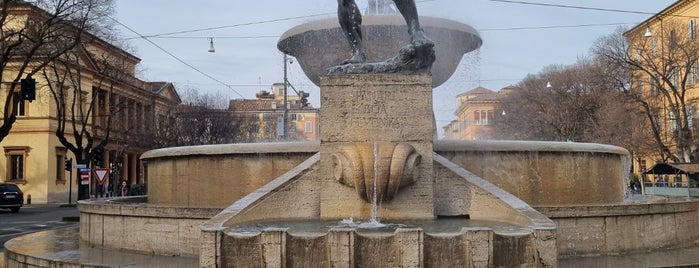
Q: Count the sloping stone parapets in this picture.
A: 2